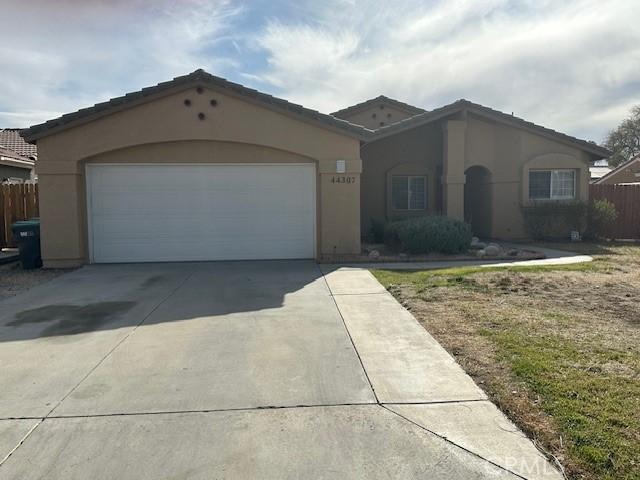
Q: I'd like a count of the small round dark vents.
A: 8